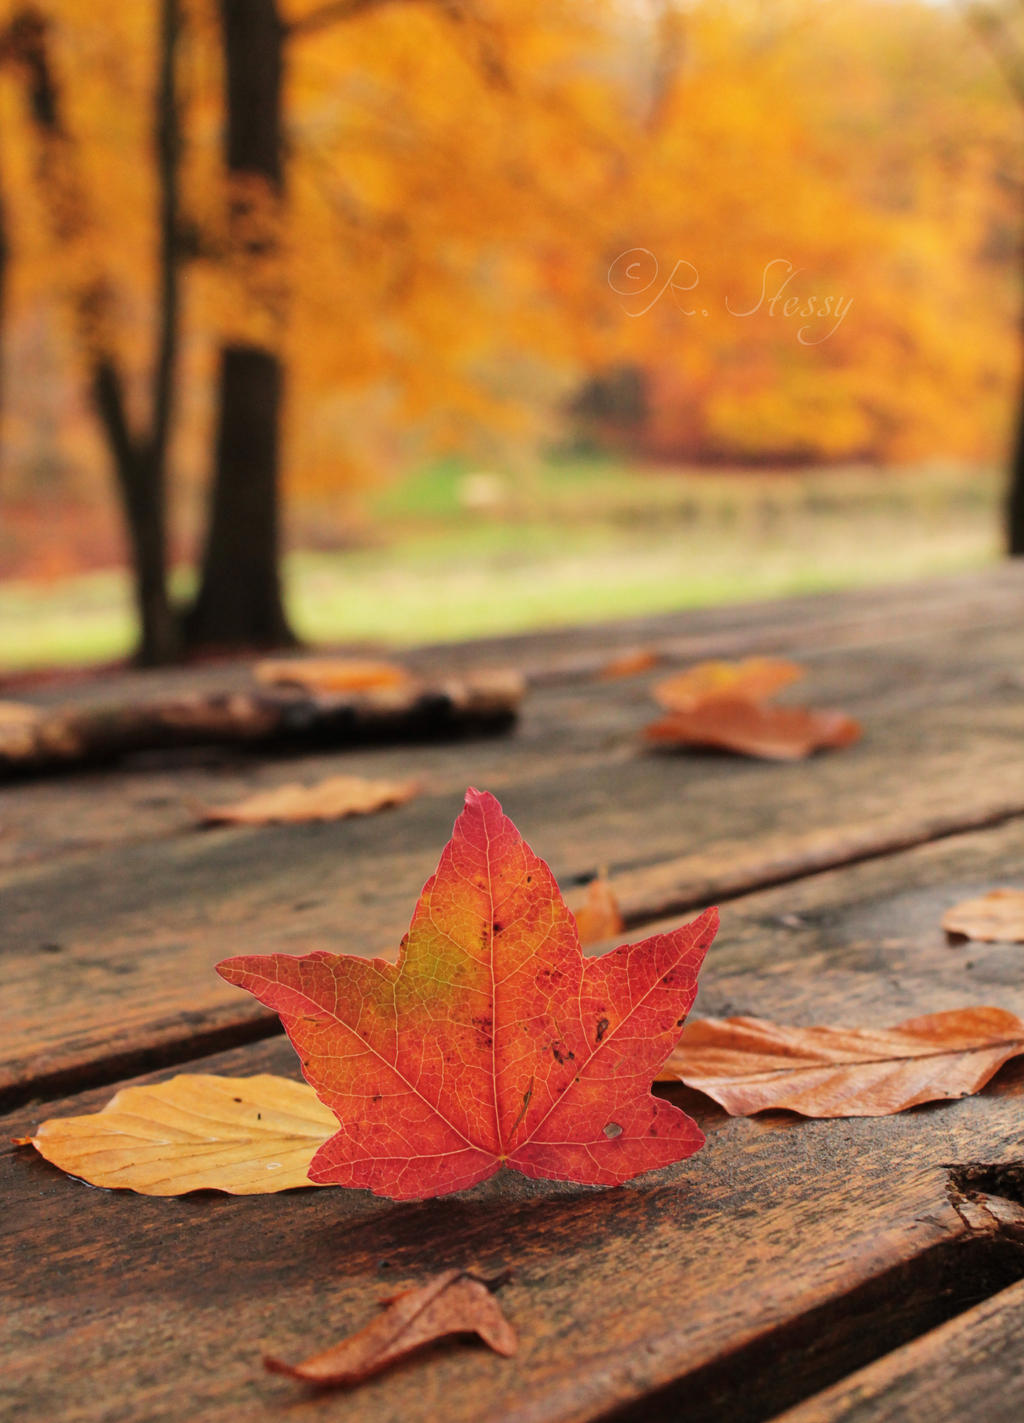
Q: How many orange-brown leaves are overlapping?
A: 2